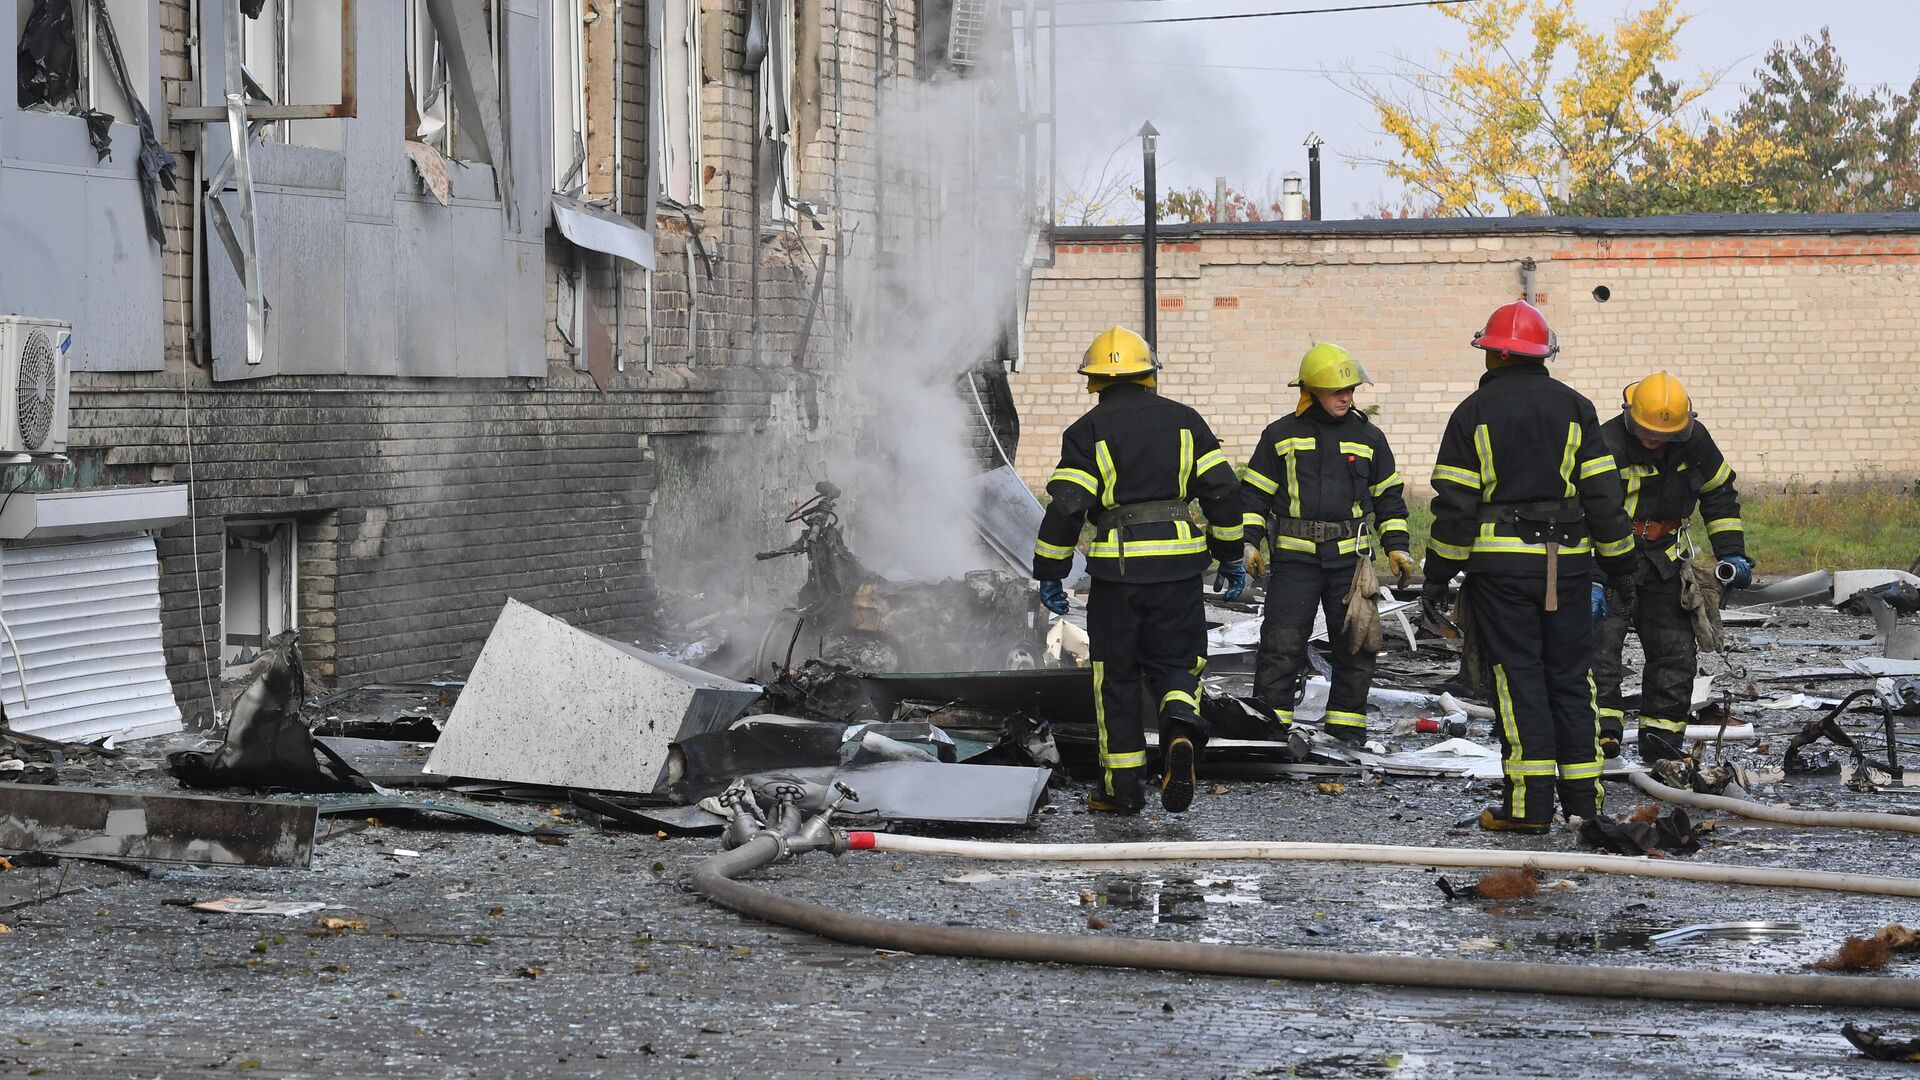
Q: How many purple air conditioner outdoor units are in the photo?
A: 0